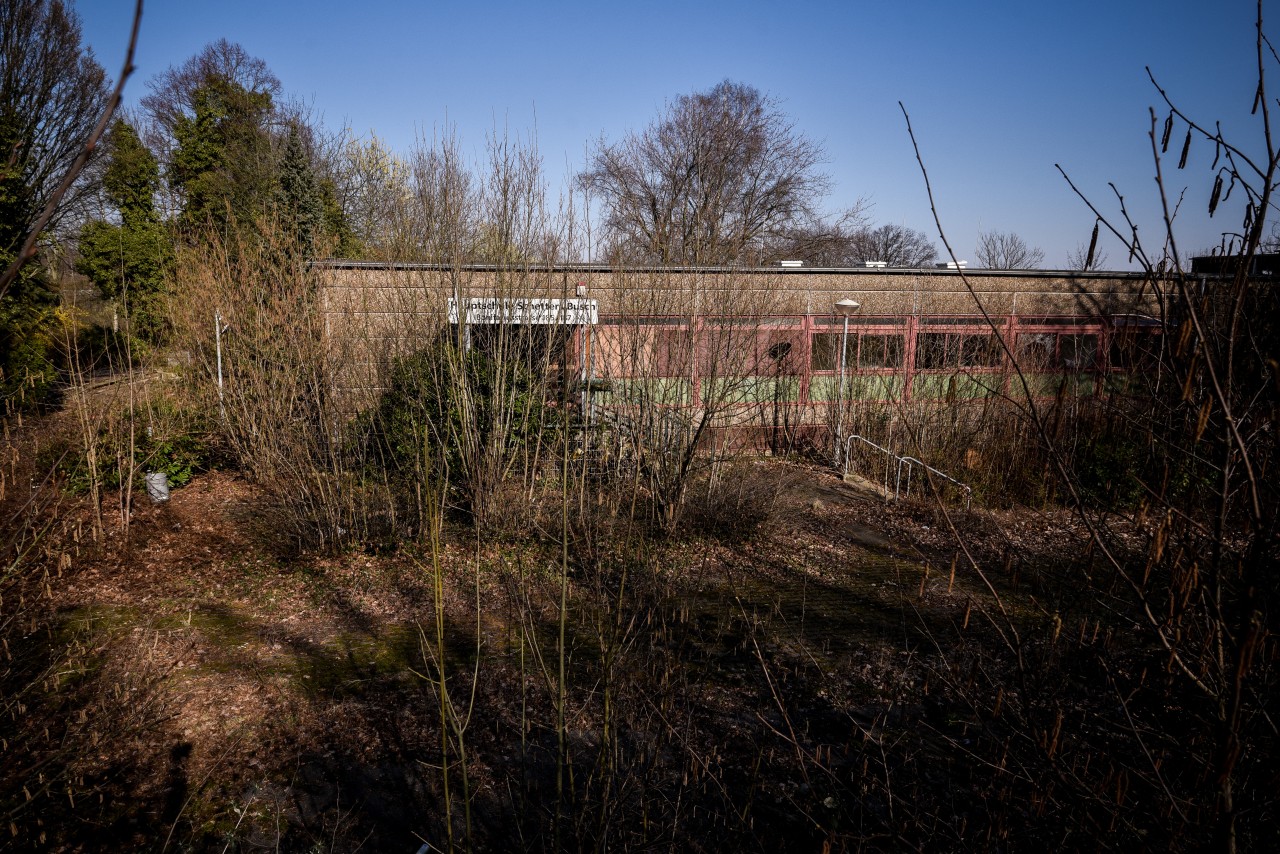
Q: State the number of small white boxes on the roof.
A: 3